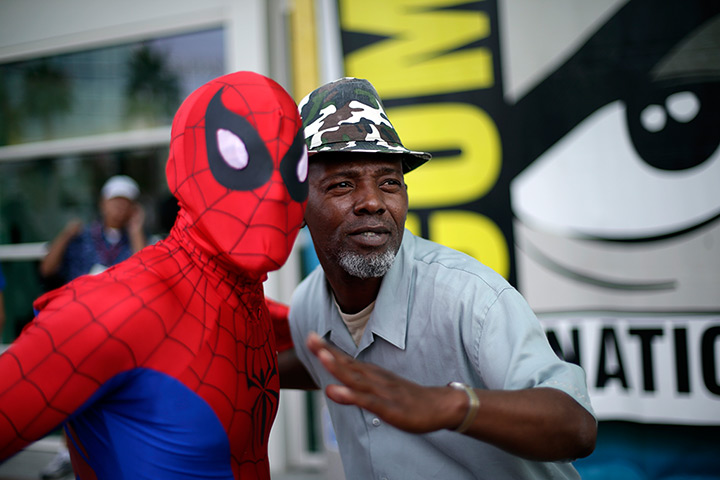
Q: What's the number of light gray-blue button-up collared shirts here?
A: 1